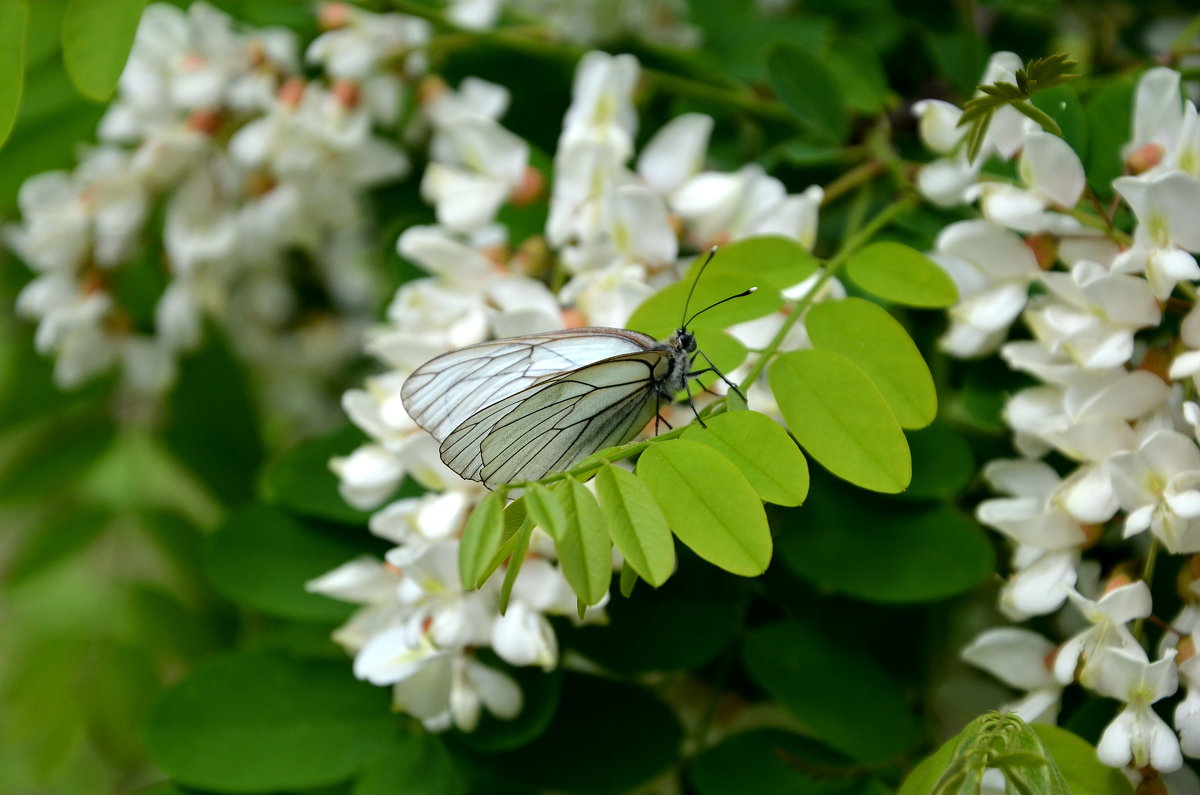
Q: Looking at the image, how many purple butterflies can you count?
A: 0